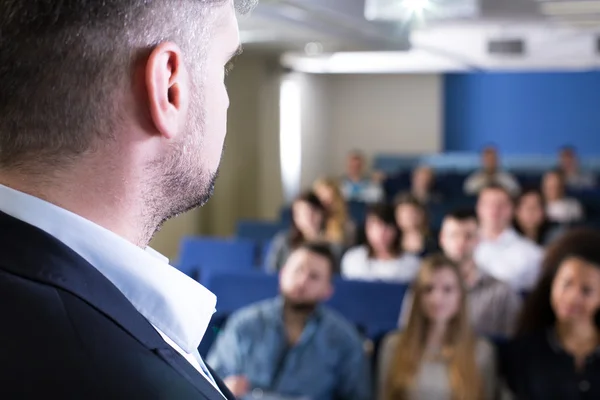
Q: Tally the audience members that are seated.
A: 15